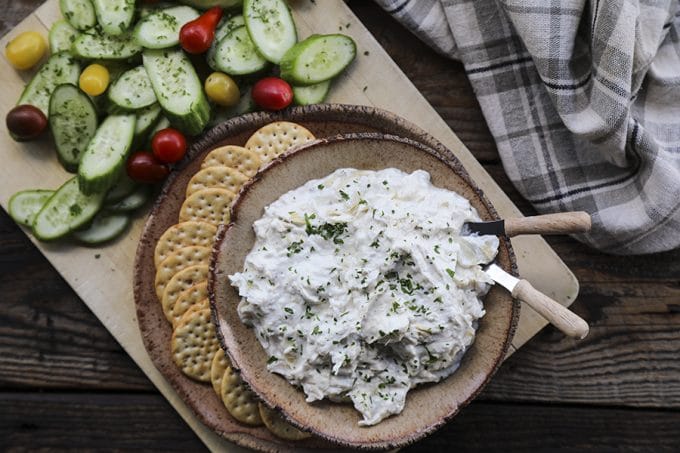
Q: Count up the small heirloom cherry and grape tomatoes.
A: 8